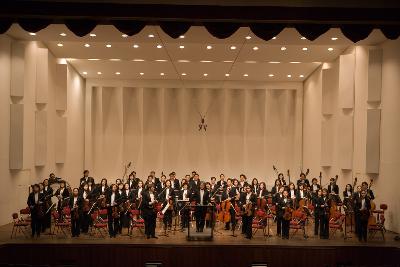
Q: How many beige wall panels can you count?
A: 12